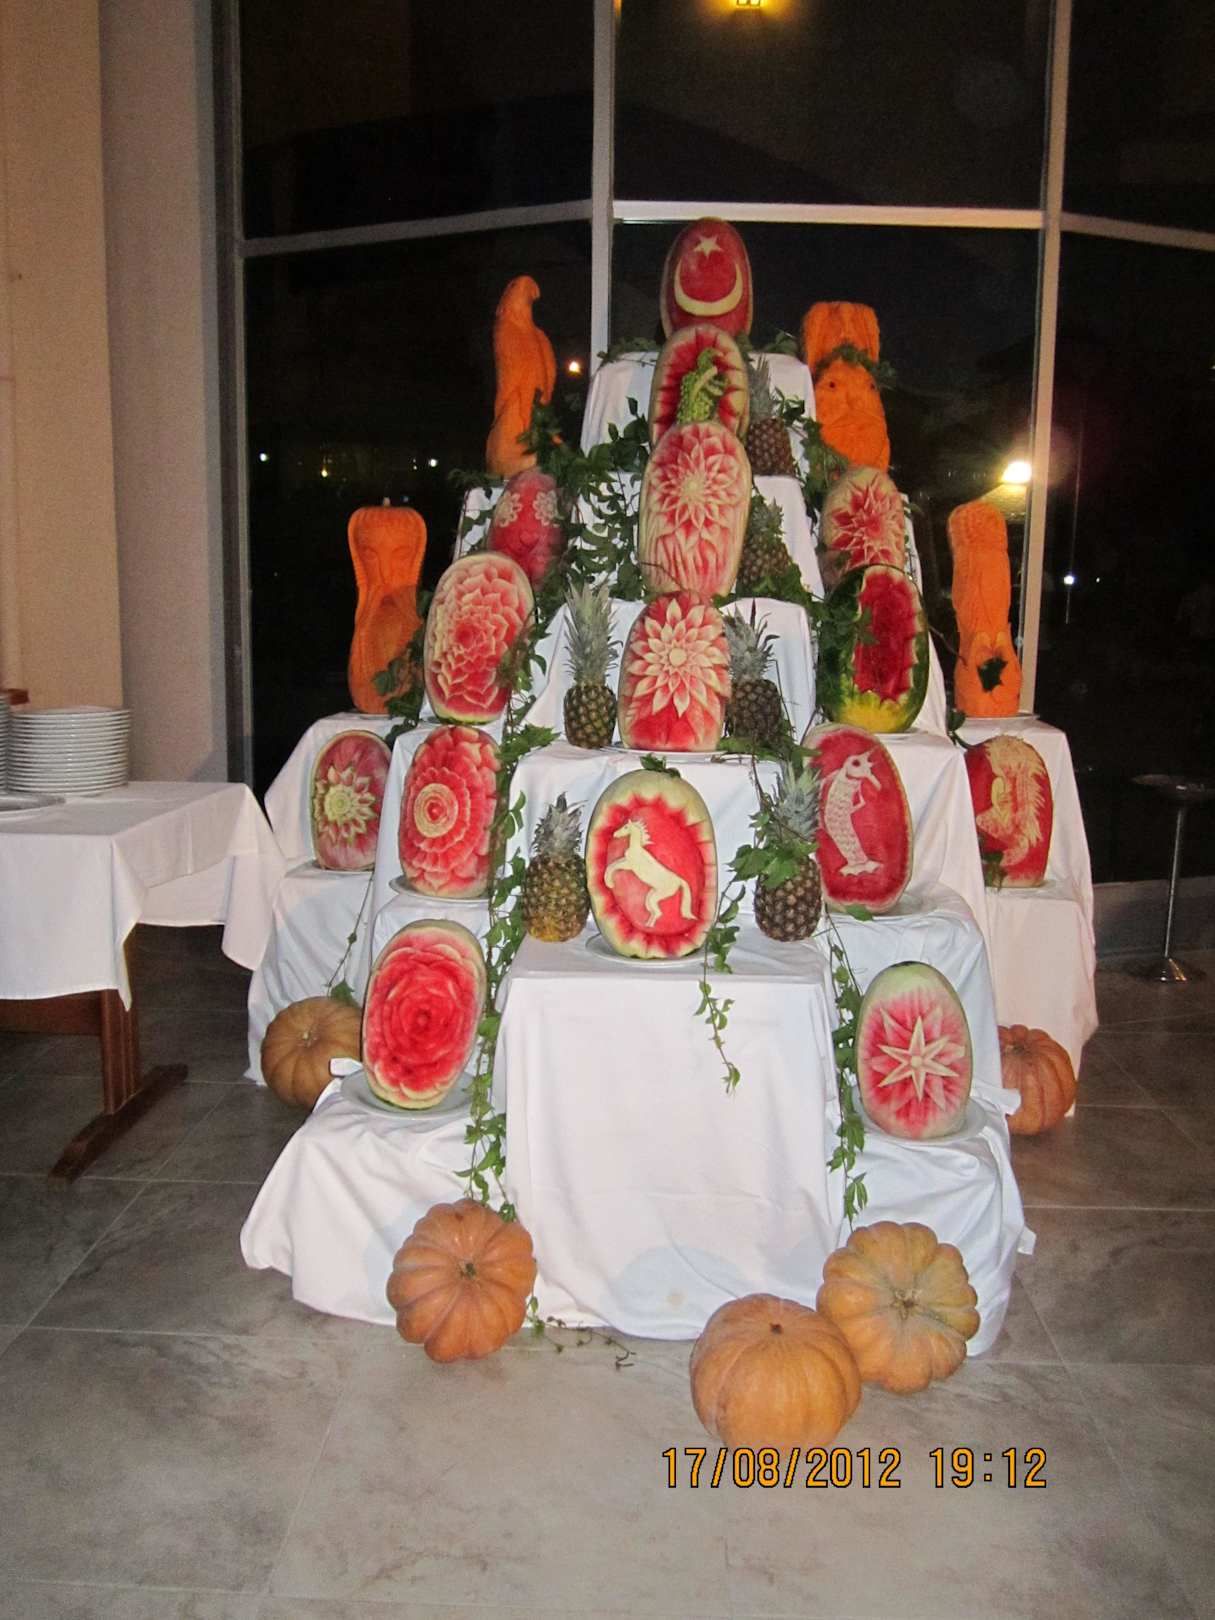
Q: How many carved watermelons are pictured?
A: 15